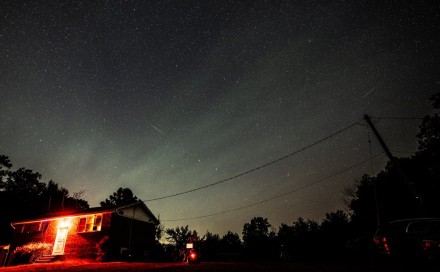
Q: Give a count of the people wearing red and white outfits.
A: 0